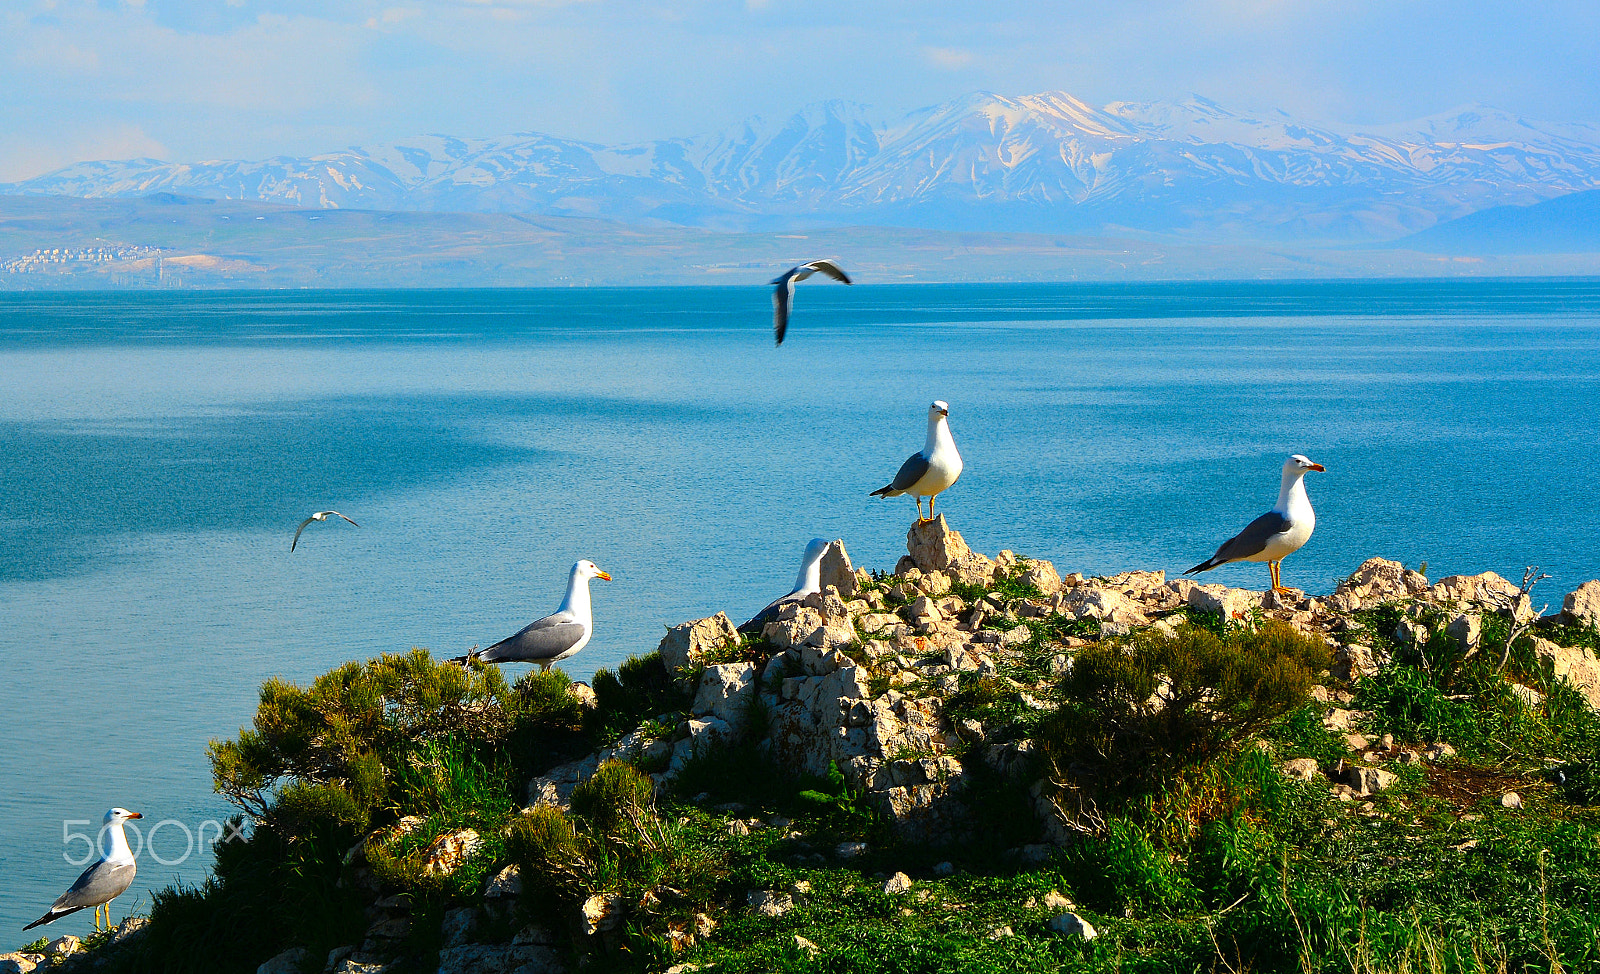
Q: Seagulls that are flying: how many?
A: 2